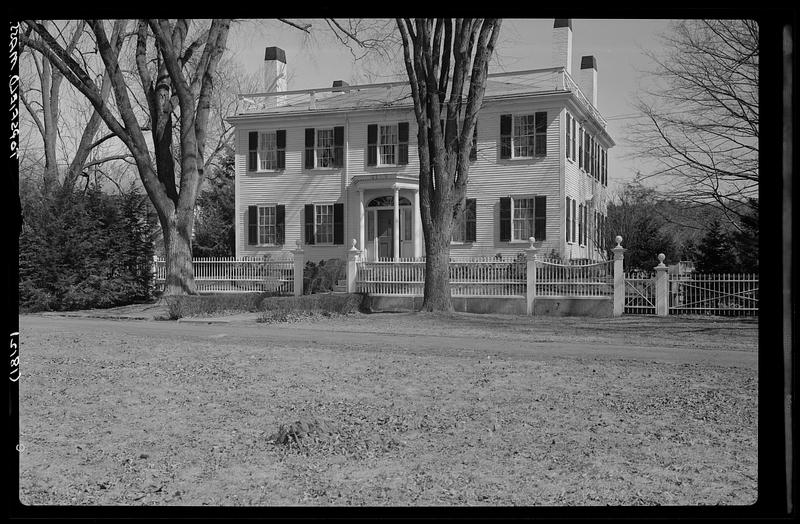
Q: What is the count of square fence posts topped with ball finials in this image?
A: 5